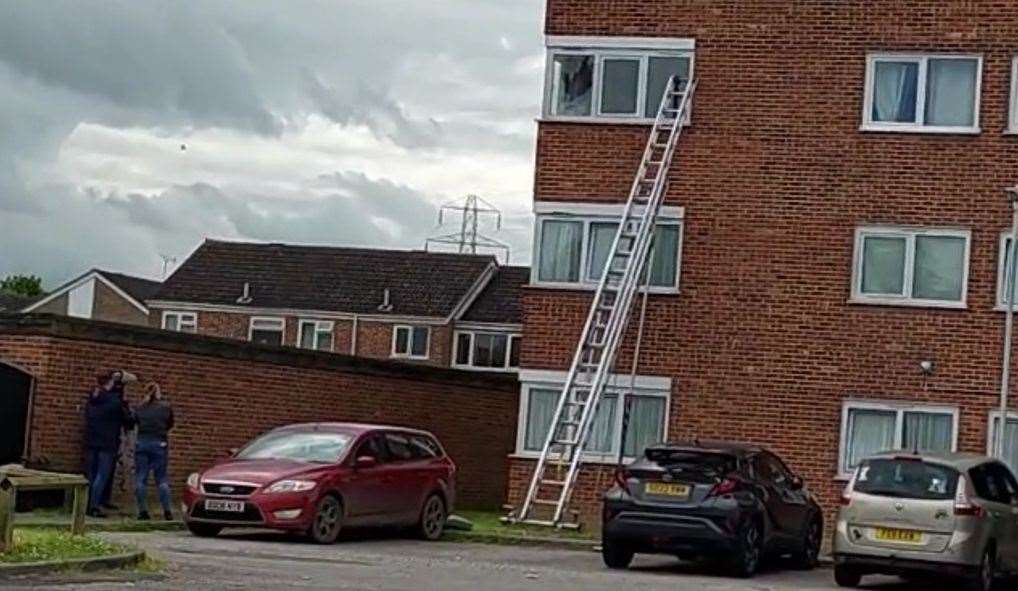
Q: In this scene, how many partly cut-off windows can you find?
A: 3